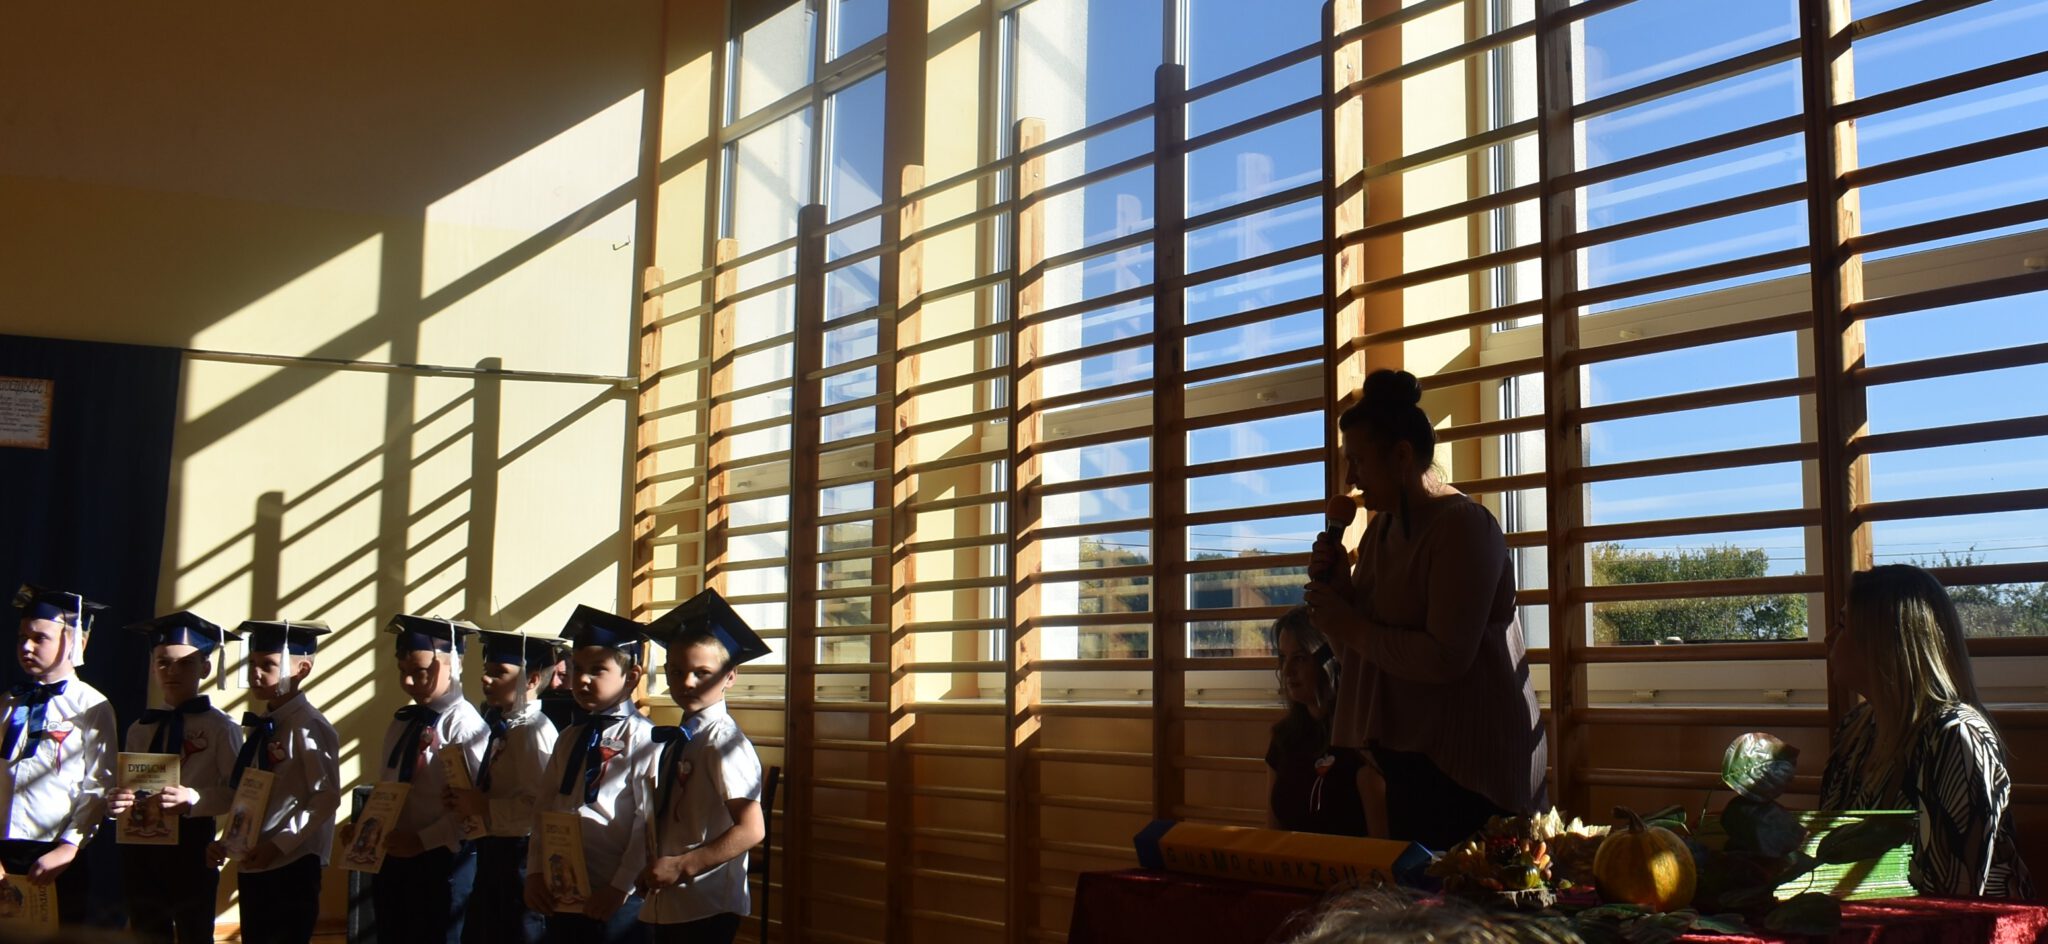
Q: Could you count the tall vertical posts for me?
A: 9